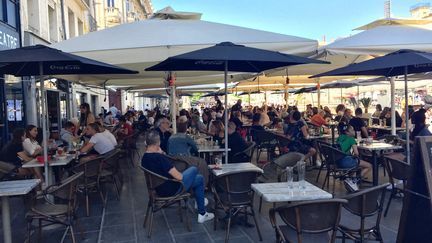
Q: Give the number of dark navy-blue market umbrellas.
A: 3